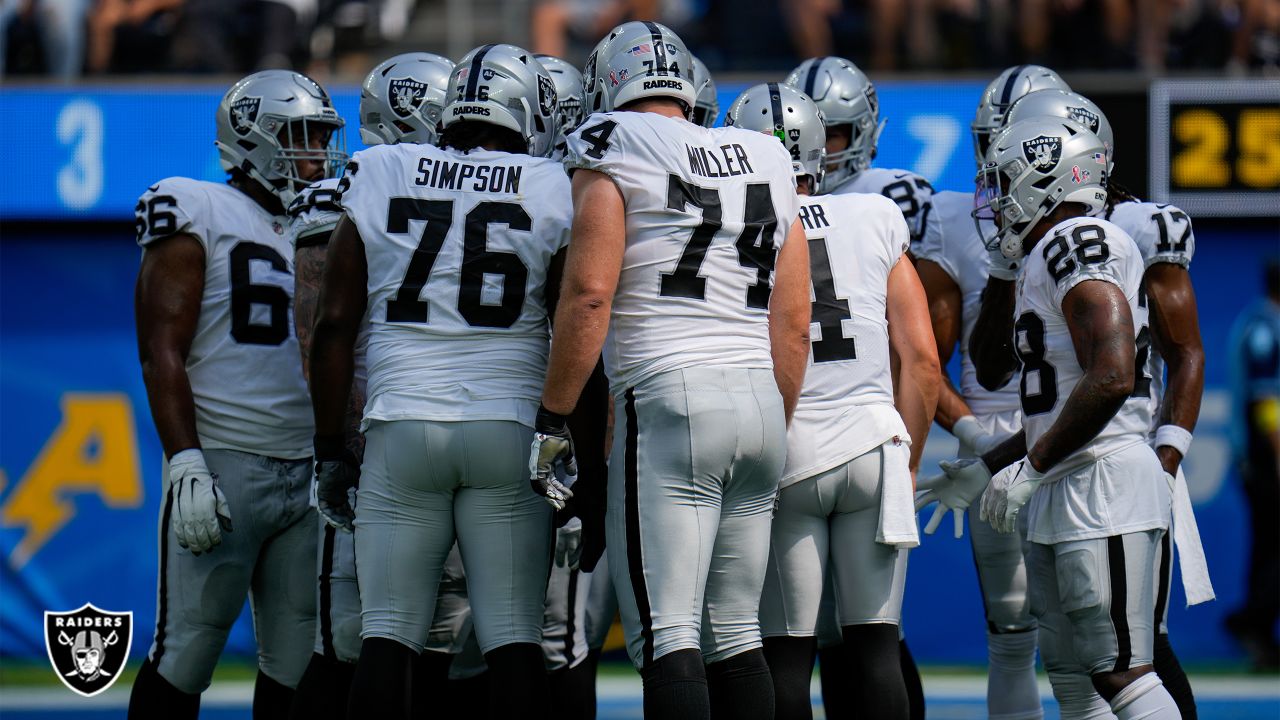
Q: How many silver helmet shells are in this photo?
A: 11